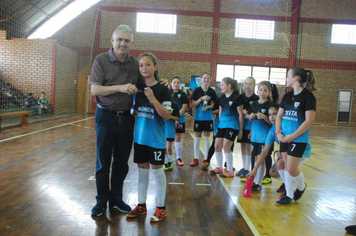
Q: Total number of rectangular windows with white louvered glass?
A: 3